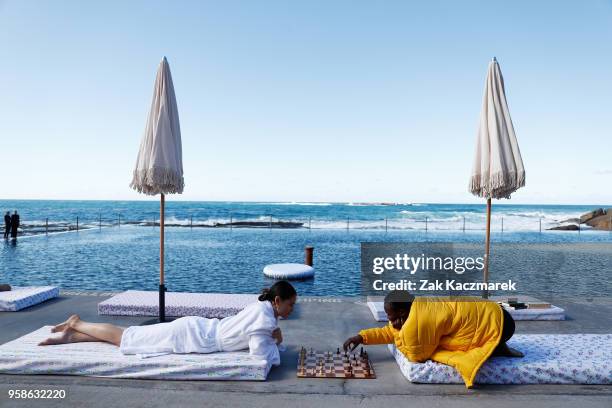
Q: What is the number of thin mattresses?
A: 5